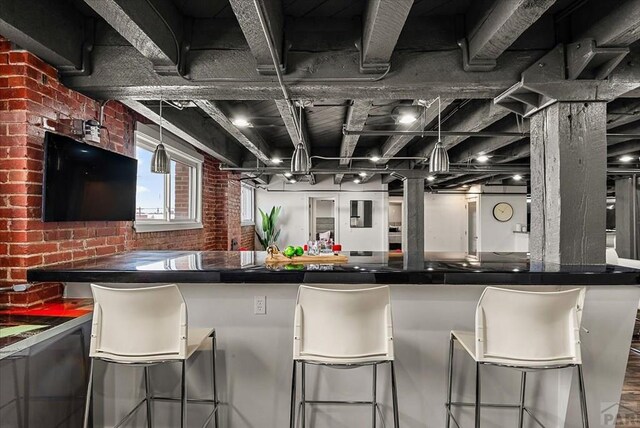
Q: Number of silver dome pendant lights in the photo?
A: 3